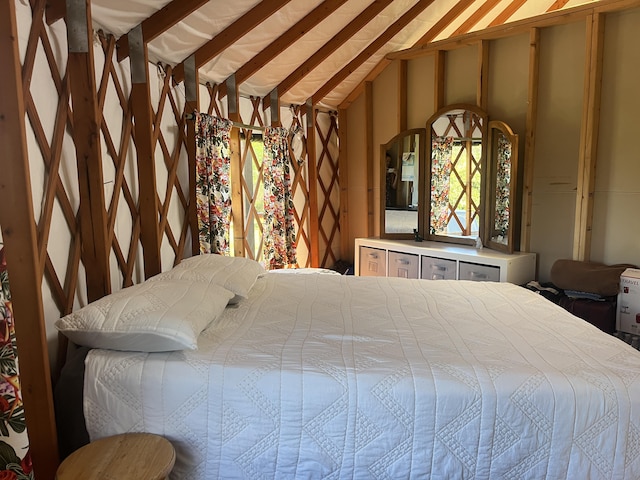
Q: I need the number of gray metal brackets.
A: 6